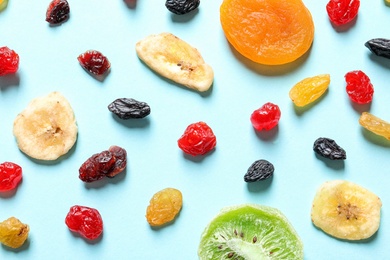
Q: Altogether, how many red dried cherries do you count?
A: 7